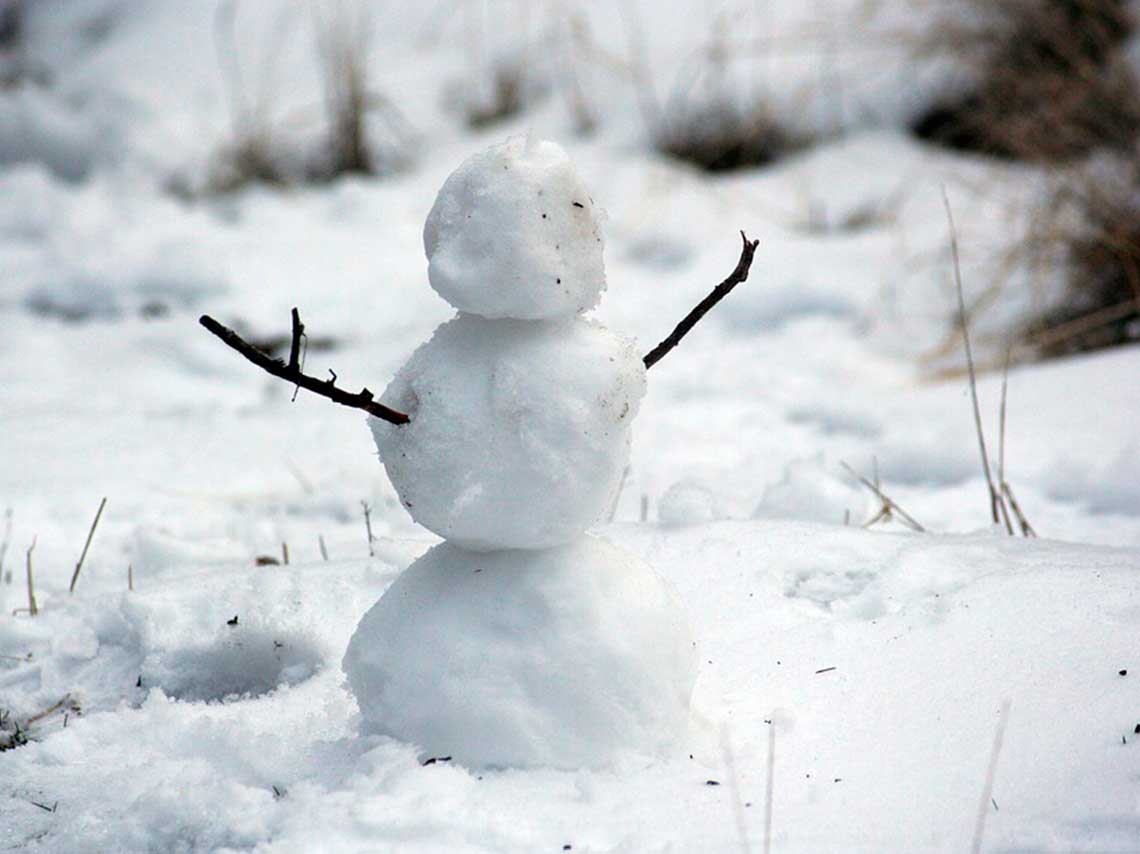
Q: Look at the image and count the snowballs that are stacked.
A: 3